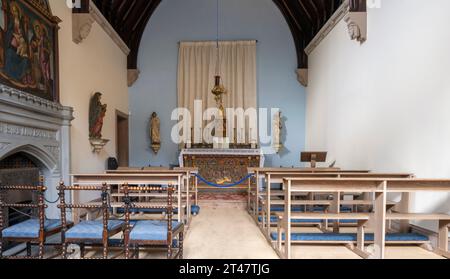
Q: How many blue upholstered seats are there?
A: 3